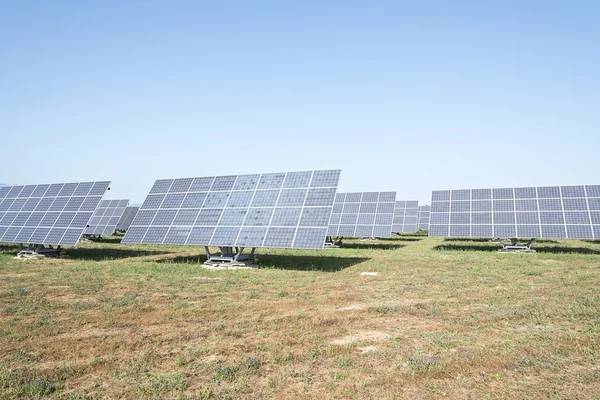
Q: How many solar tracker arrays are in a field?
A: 8